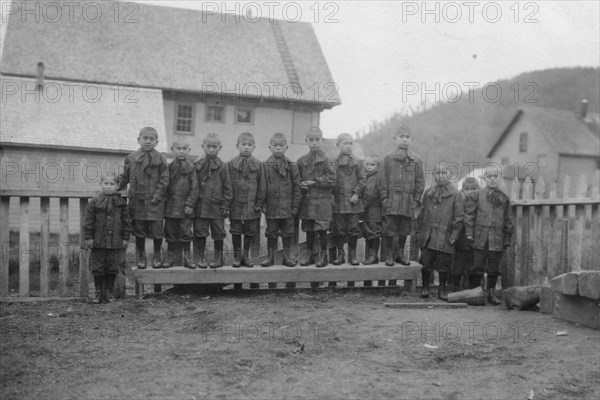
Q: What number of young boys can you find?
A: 13